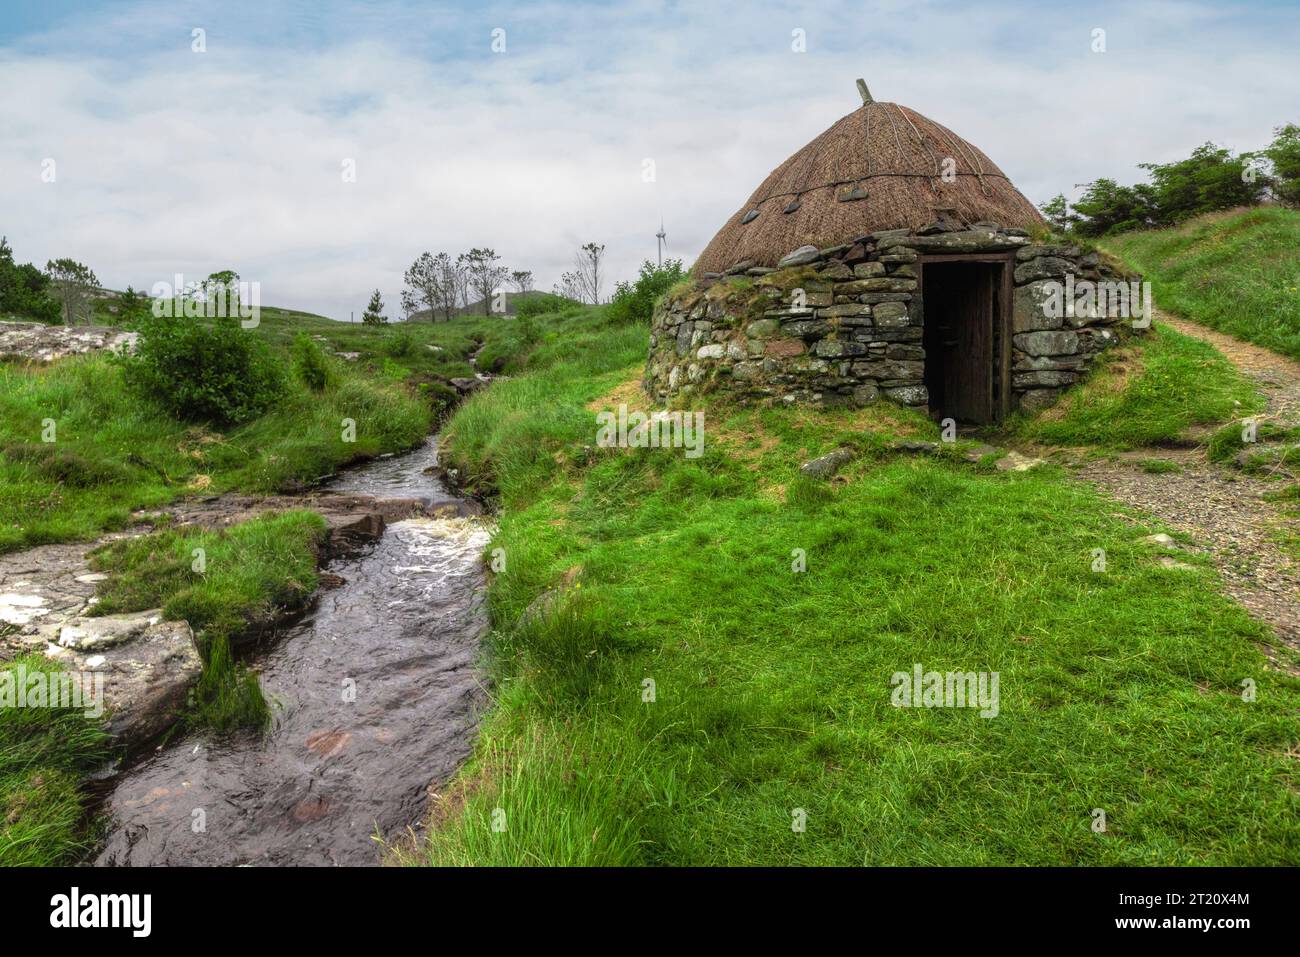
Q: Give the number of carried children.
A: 0